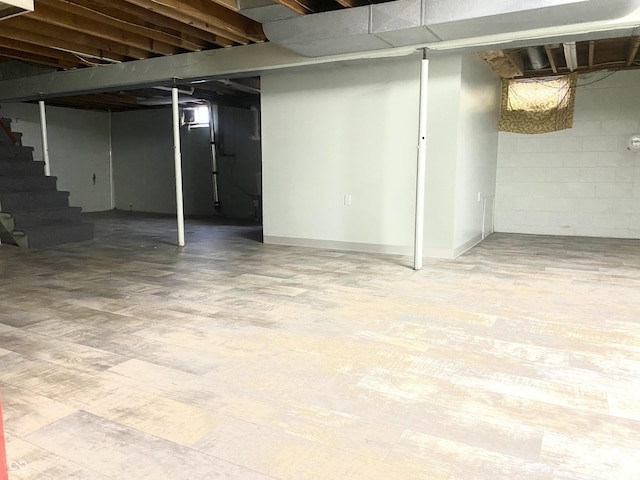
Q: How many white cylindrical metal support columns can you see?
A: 3